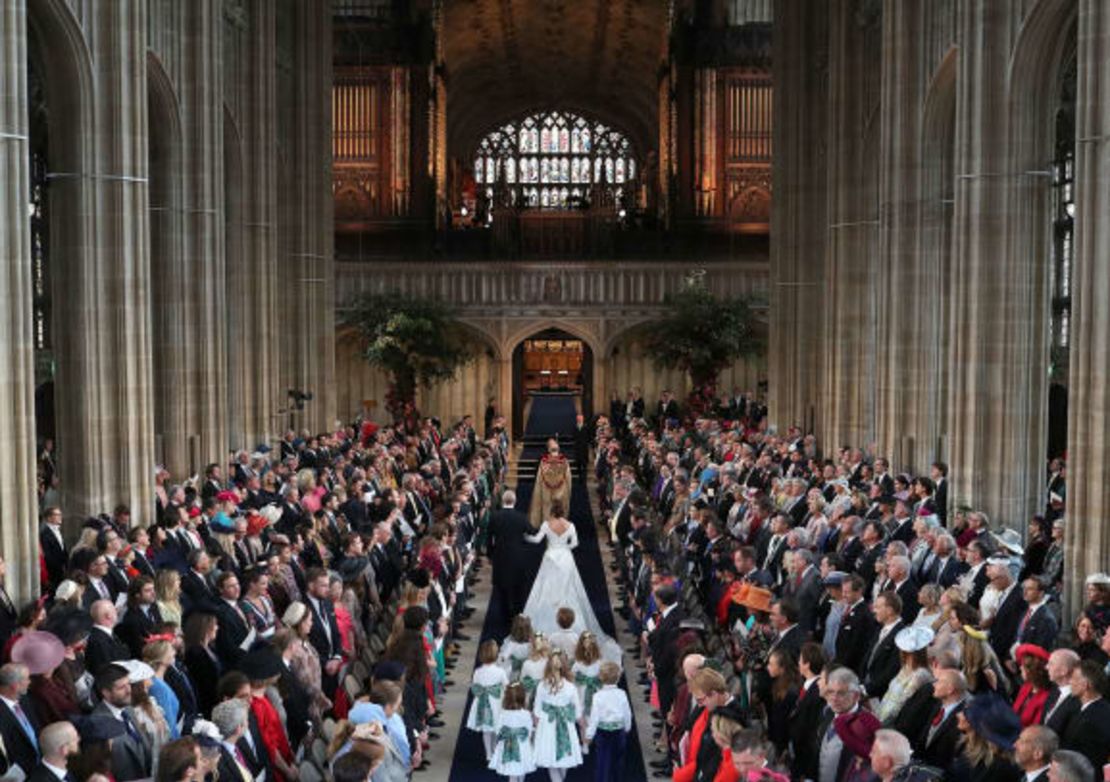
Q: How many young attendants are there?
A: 8